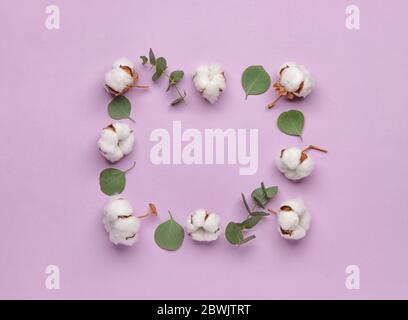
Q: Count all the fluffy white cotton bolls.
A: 8